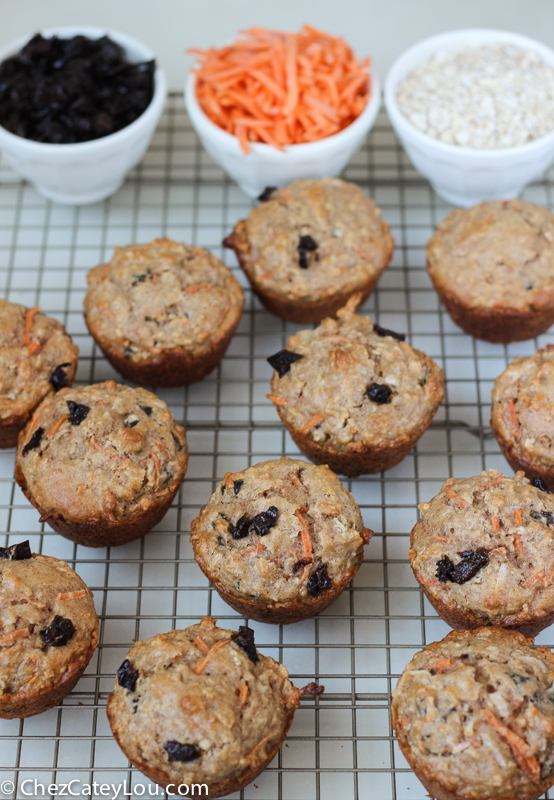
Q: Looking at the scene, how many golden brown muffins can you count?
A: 12